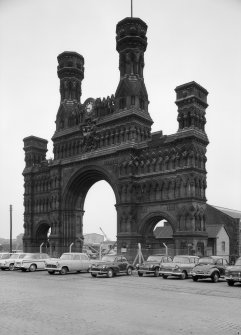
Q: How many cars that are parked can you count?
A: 9